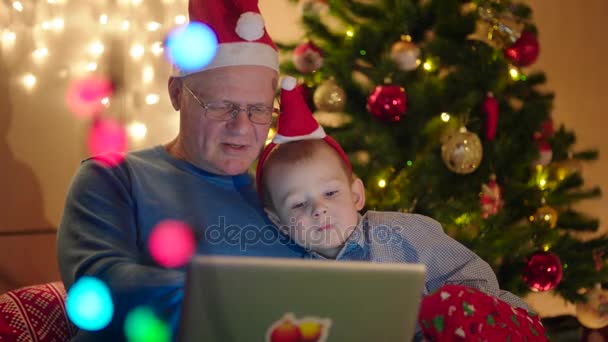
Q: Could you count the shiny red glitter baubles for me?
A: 3